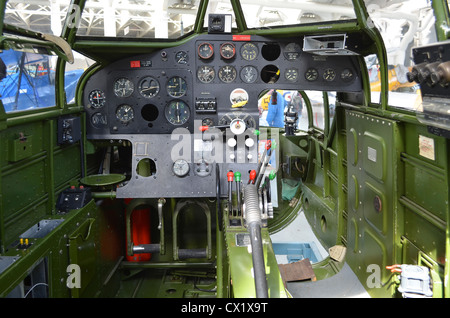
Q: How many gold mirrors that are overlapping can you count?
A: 0